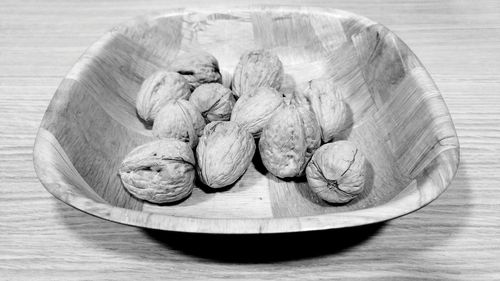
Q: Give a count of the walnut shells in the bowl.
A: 11